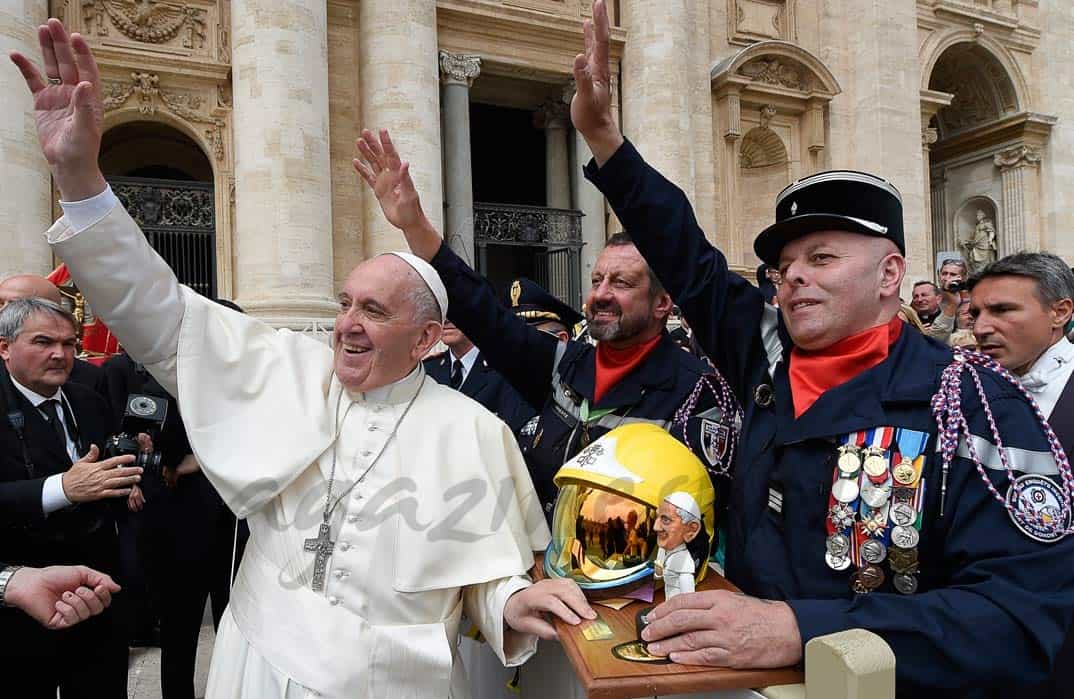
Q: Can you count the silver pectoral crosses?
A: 1